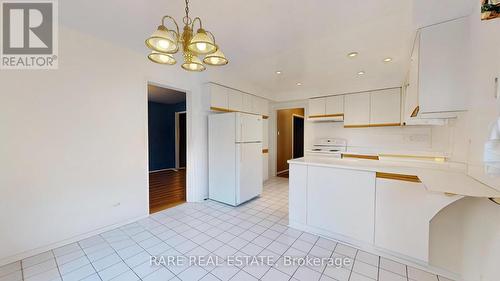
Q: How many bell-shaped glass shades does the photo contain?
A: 5